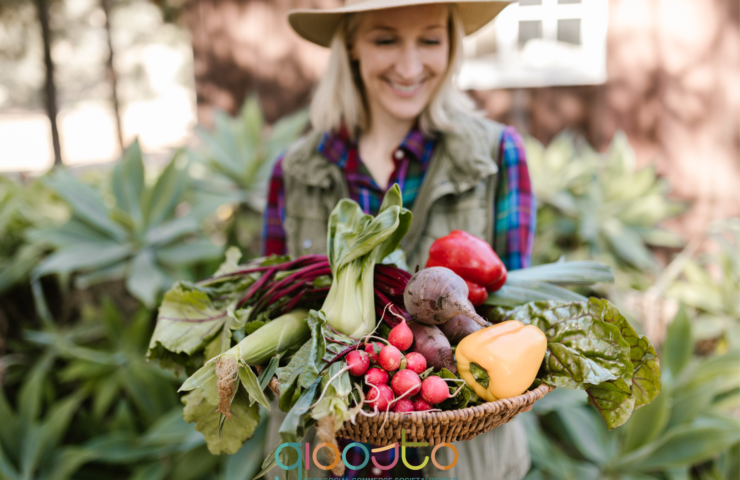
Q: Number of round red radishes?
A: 11